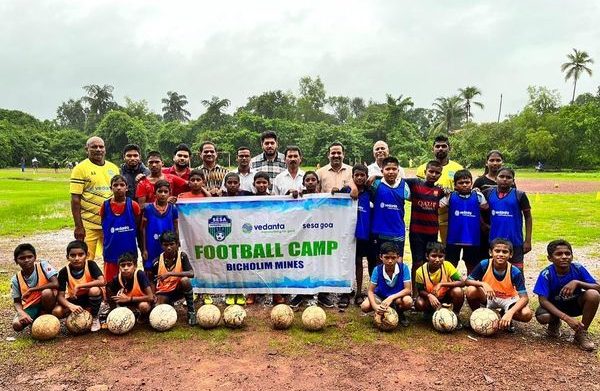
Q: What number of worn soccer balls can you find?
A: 11